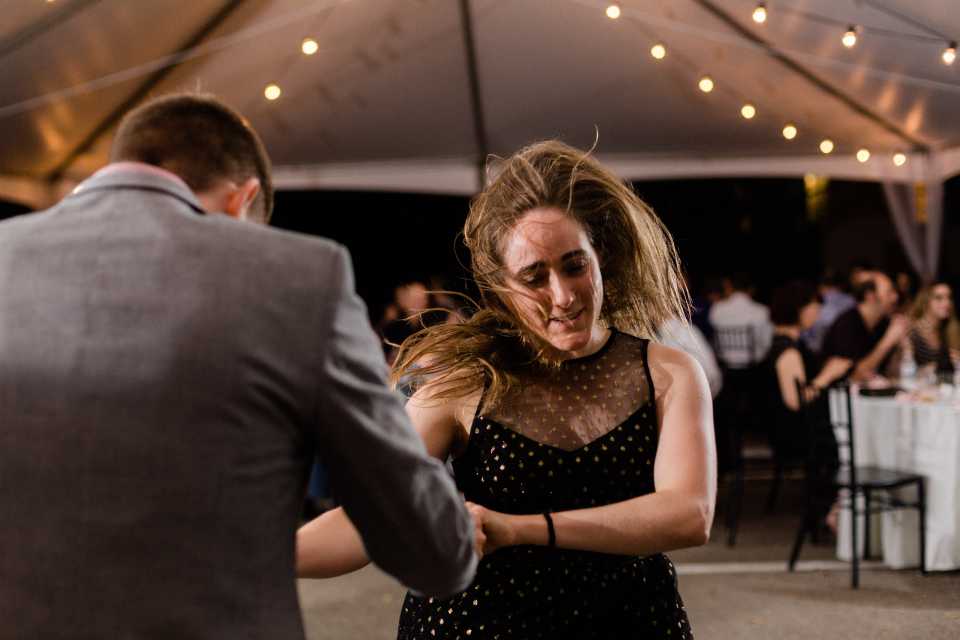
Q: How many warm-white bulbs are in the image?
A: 13